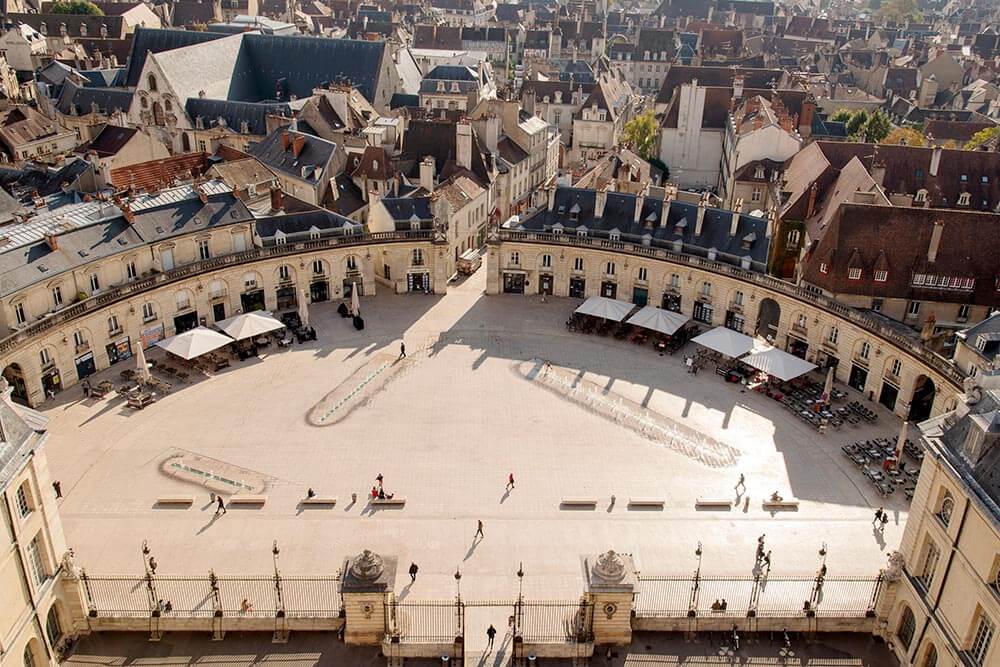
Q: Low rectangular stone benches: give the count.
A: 8